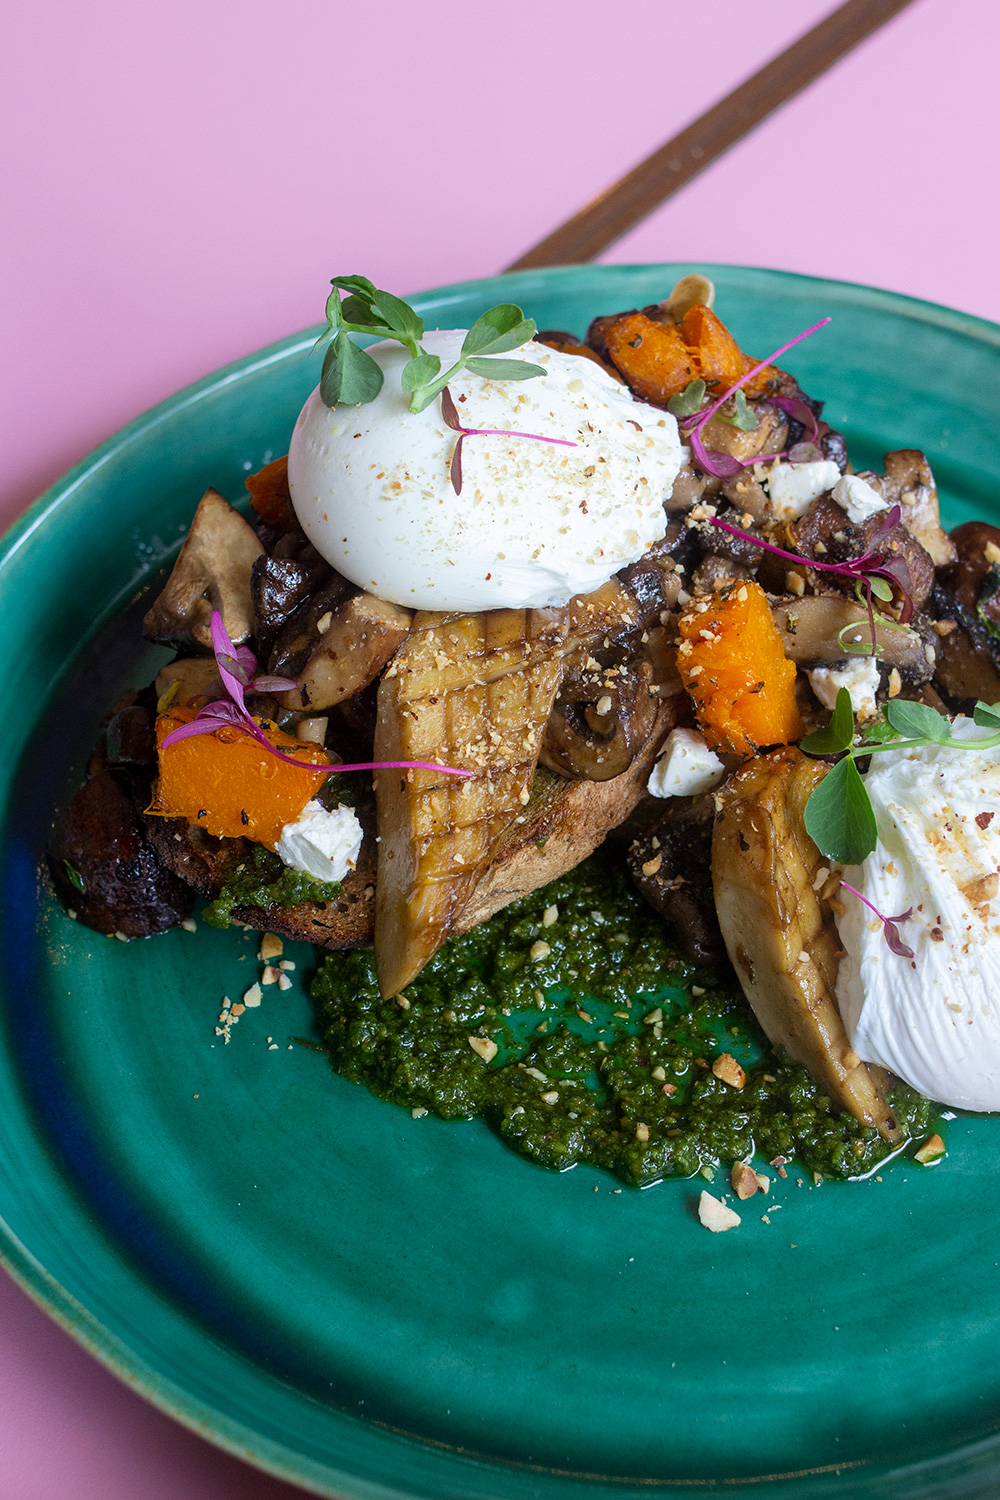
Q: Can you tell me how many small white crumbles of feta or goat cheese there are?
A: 5